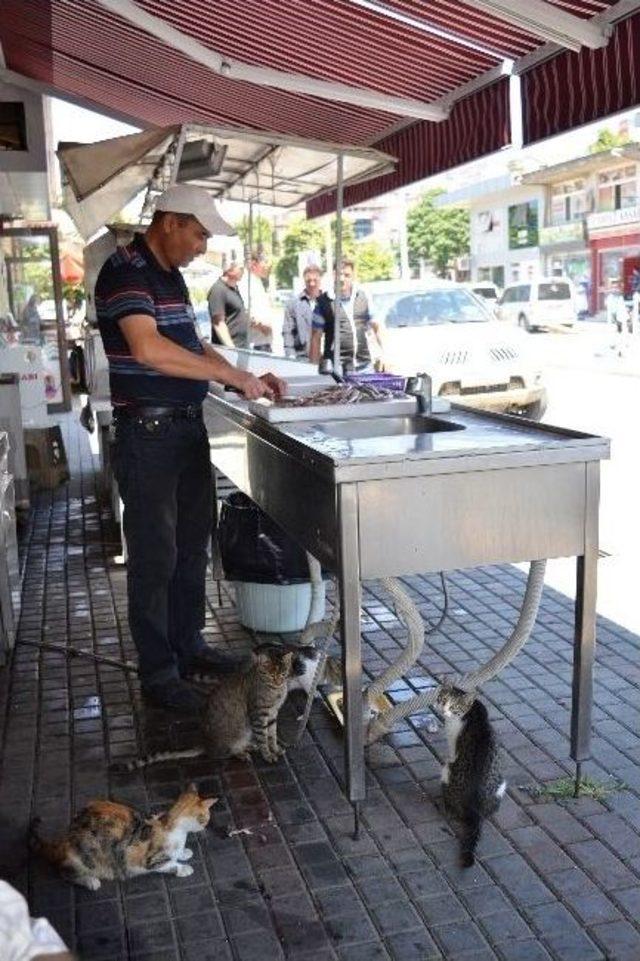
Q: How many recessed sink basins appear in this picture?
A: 1